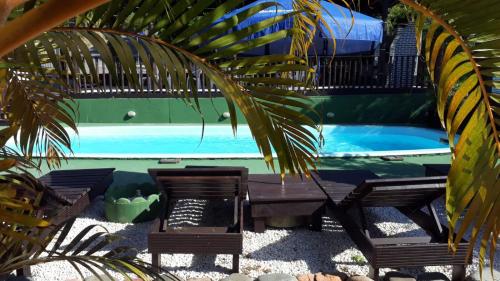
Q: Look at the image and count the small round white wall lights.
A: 3